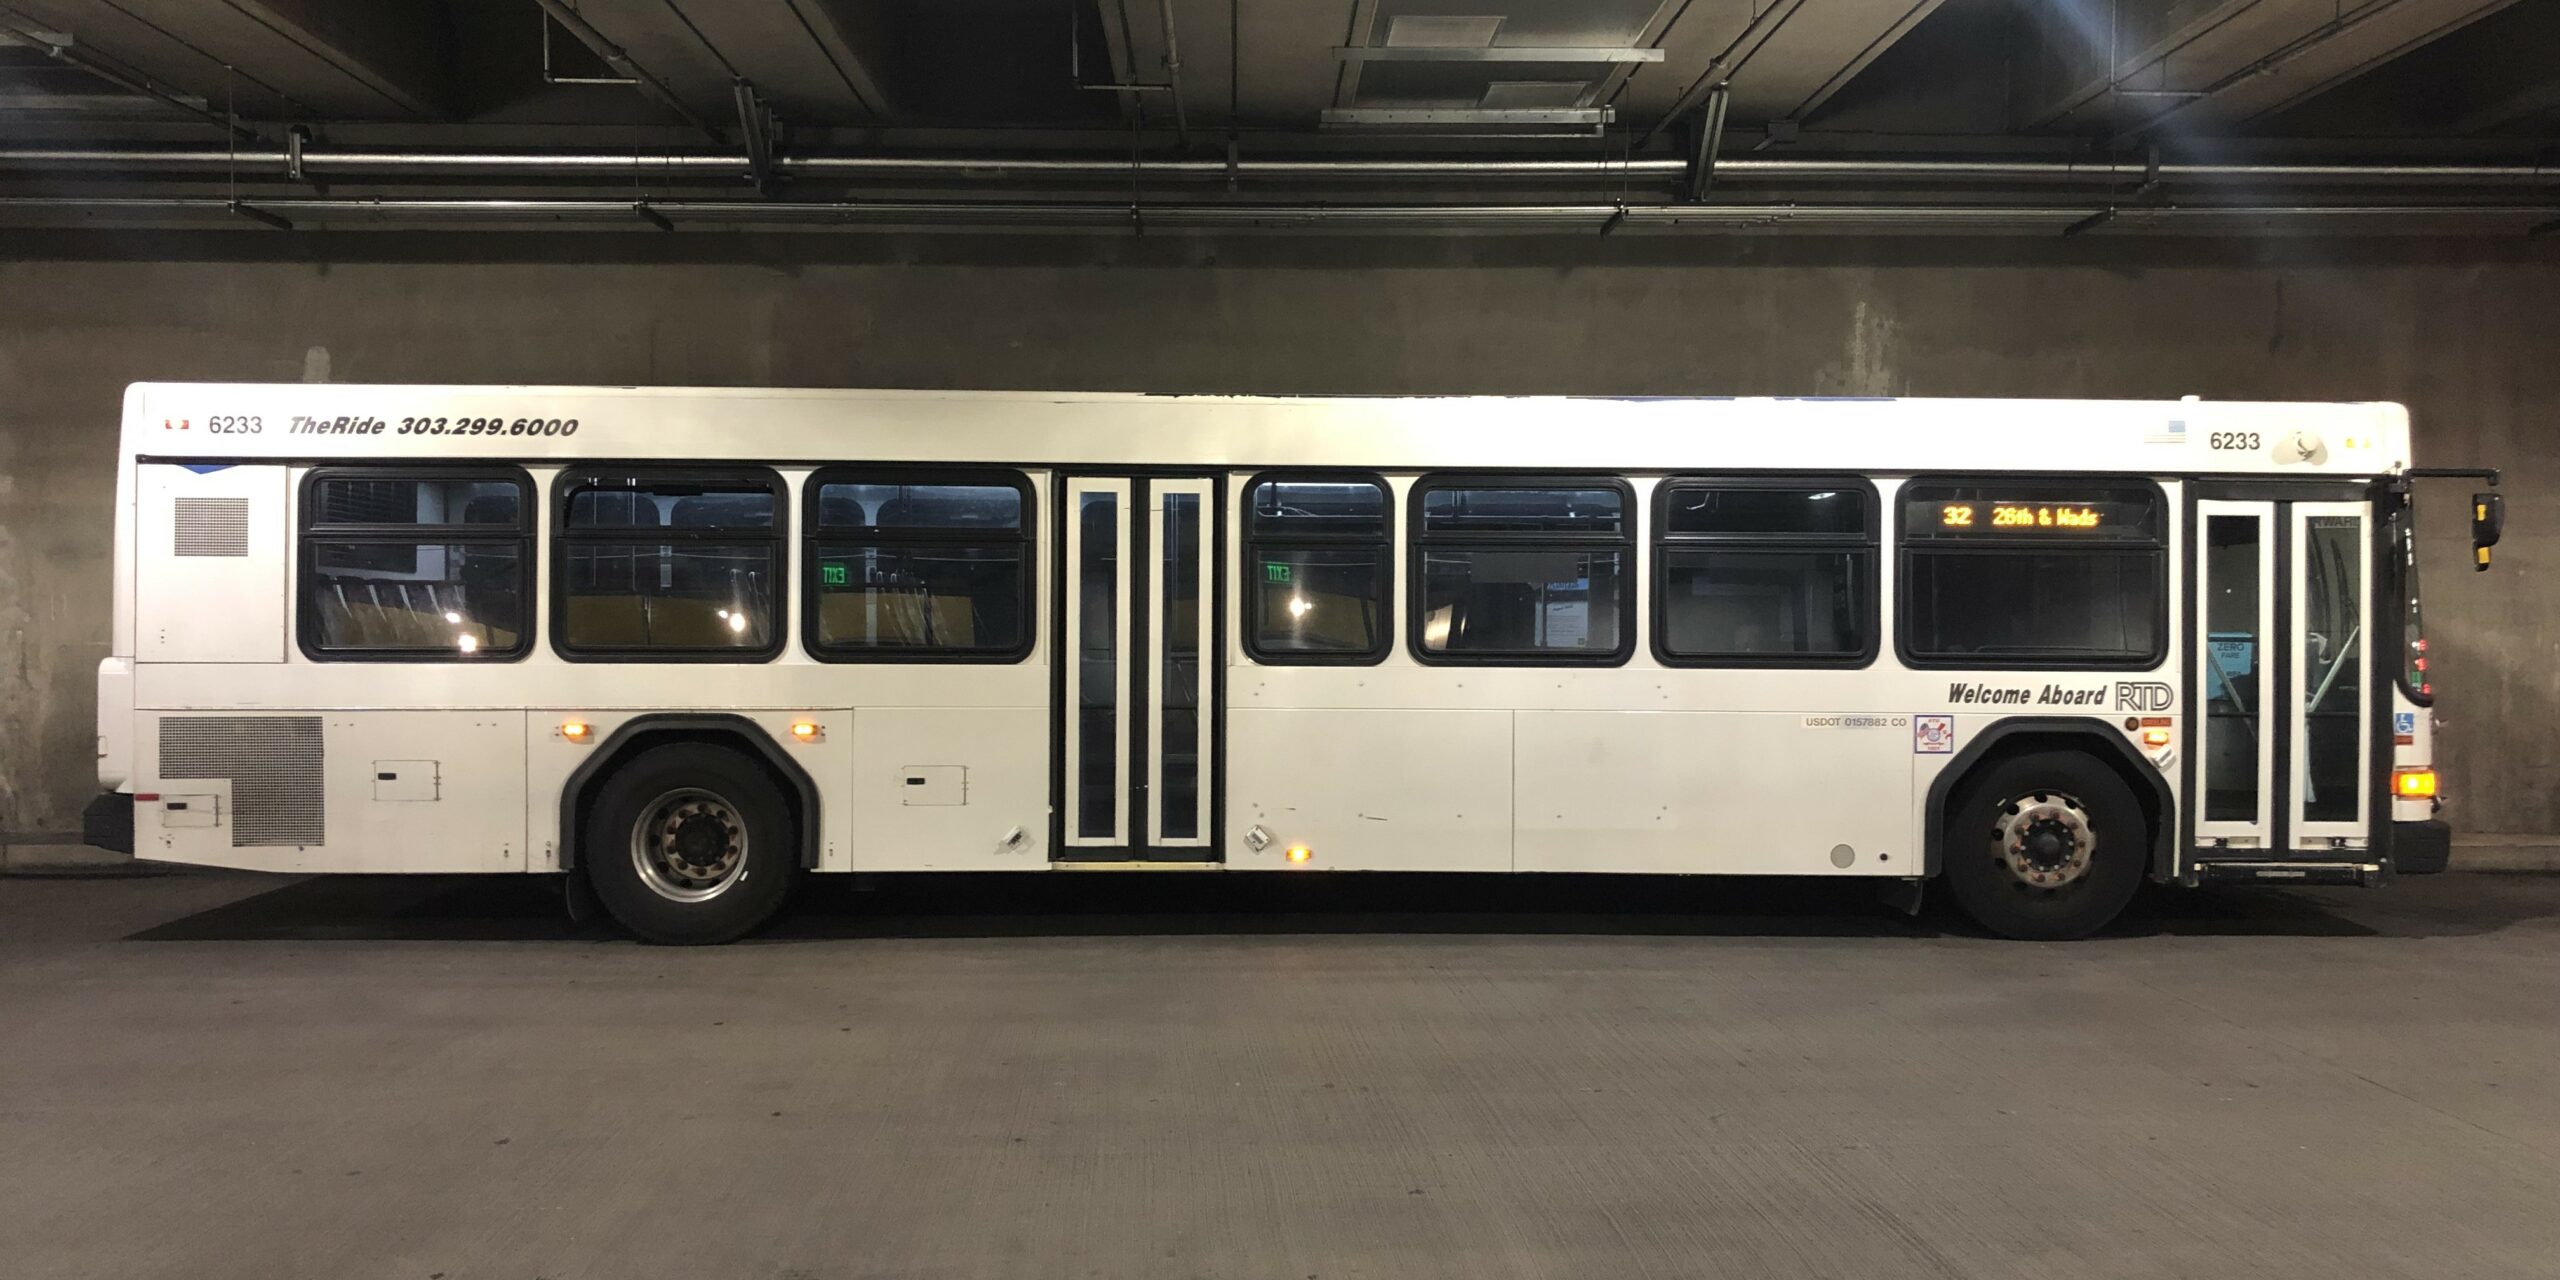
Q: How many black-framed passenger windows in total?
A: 7